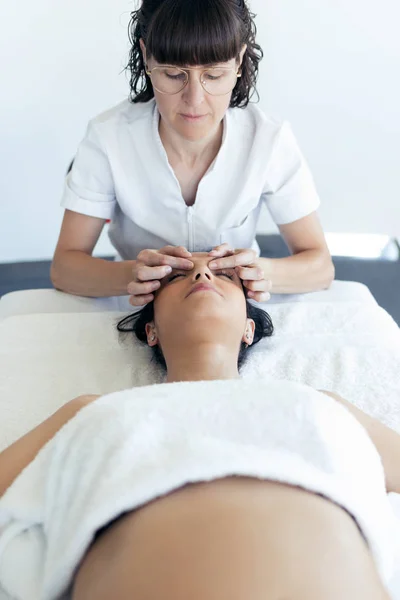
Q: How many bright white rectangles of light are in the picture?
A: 1